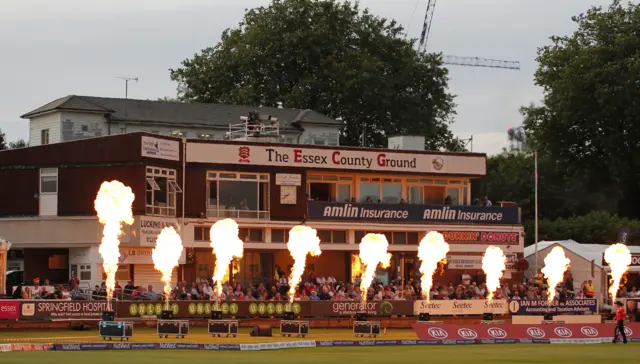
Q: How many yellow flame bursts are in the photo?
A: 9